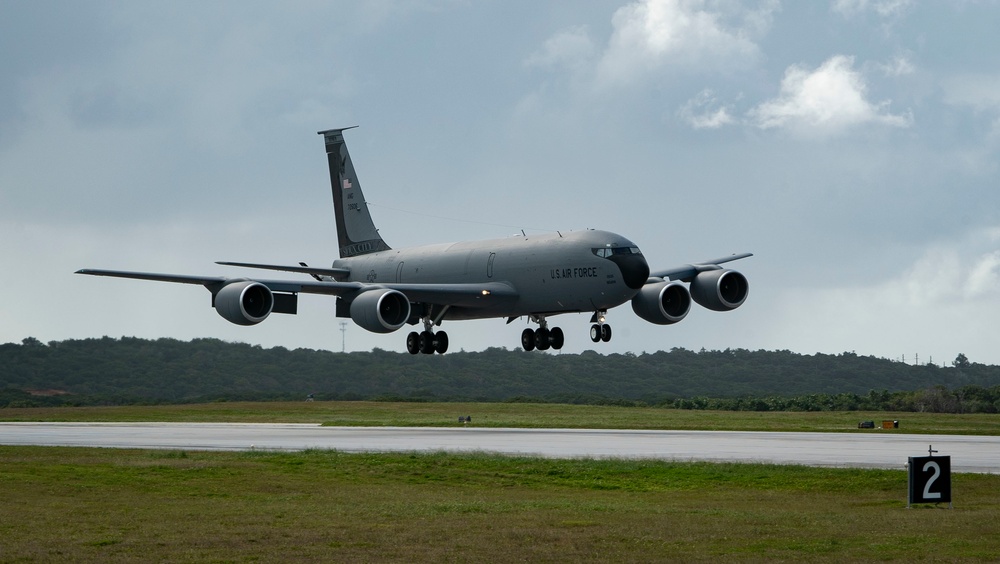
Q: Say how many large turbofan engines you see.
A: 4